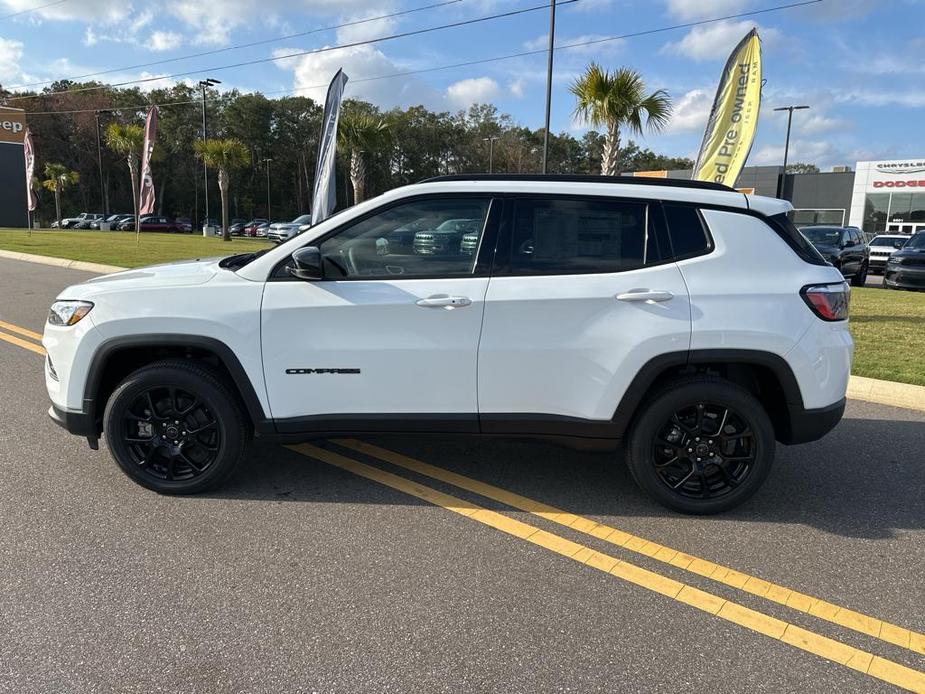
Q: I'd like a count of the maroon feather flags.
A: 2